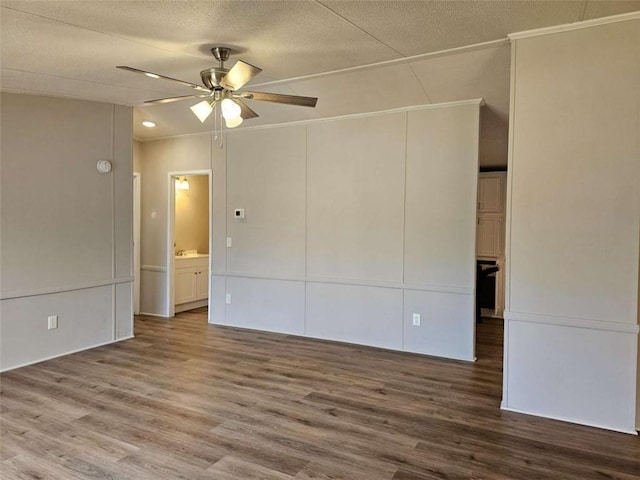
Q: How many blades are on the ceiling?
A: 5